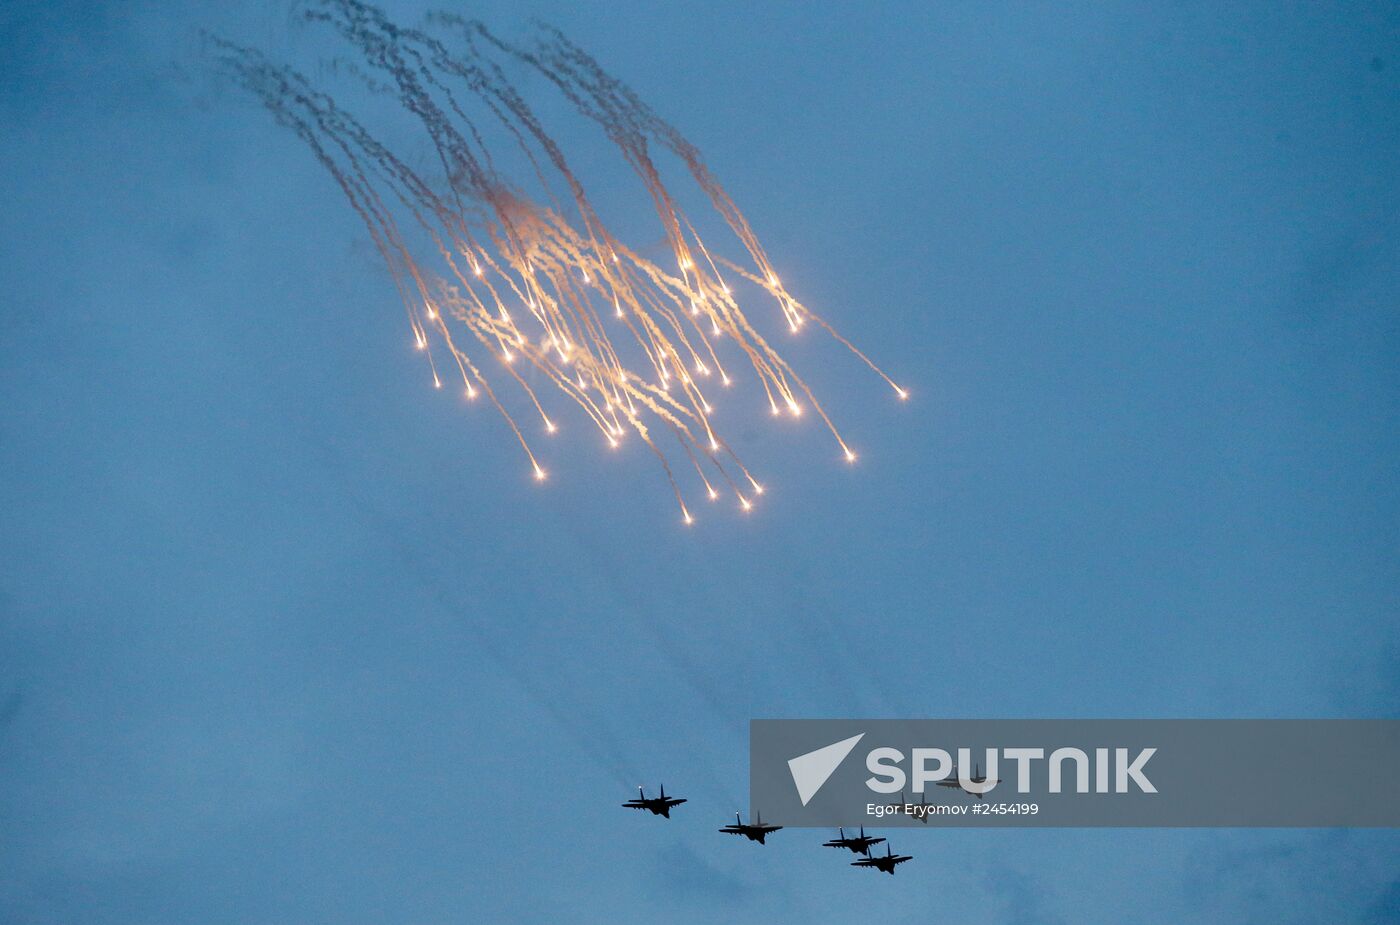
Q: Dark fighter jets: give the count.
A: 6